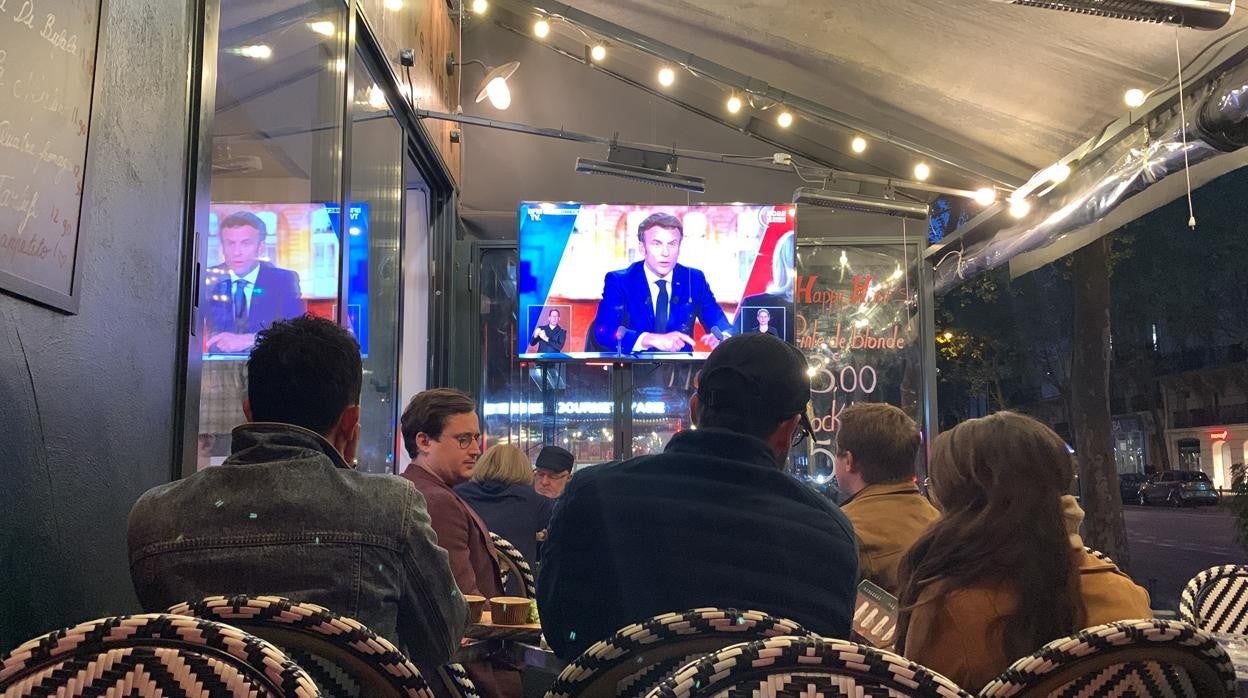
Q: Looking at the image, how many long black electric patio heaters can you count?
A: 3